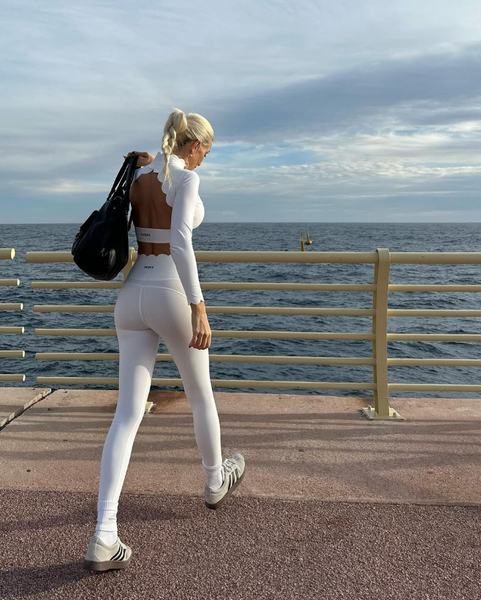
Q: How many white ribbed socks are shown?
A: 2